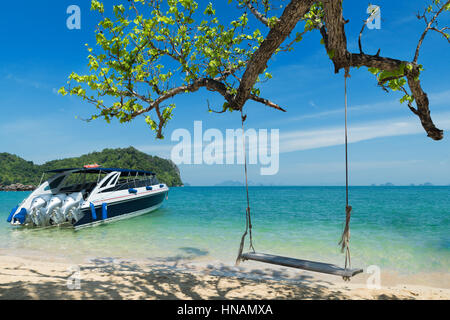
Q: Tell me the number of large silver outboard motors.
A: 3